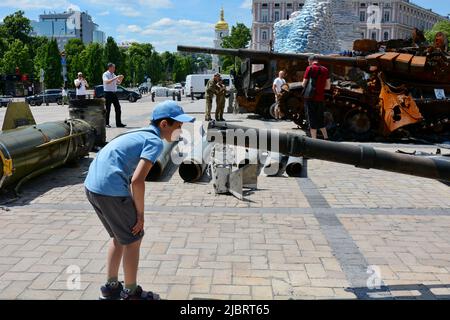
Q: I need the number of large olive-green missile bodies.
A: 1